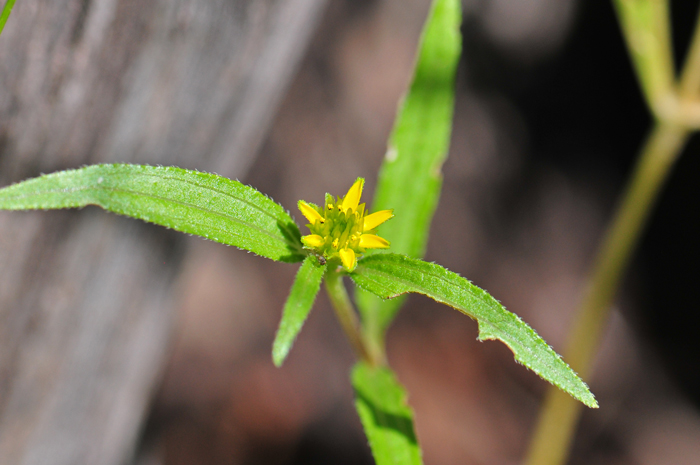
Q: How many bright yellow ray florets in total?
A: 6